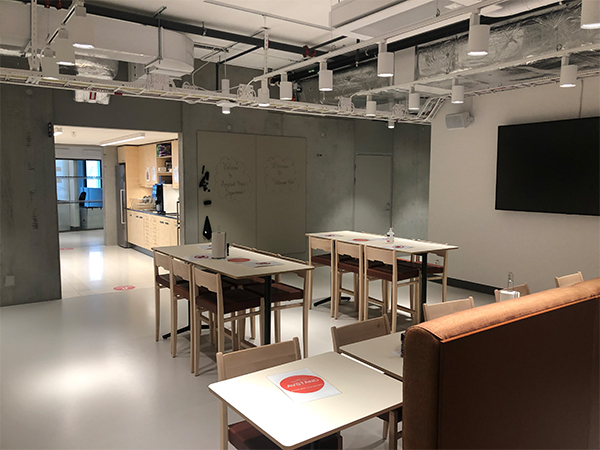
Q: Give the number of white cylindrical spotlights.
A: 15